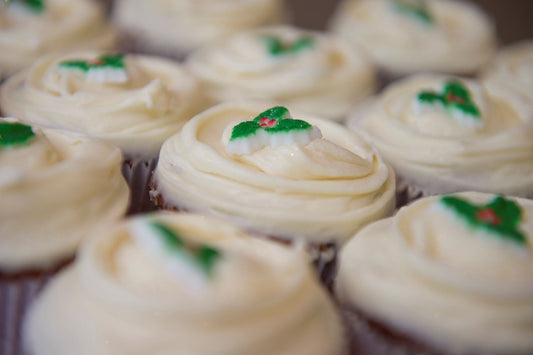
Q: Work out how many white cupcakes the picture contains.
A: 11